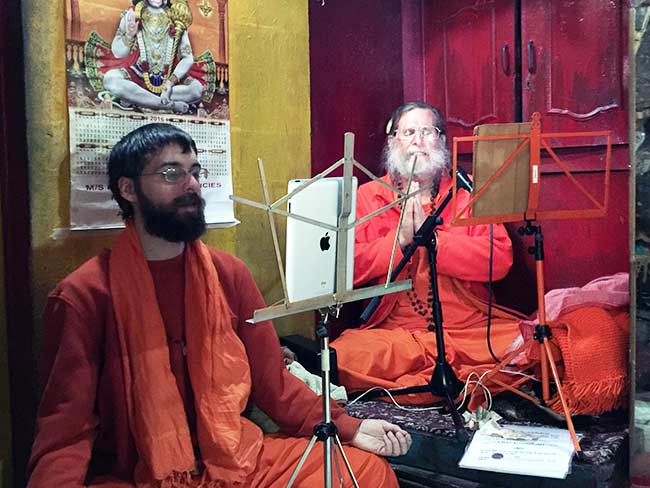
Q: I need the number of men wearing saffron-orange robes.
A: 2